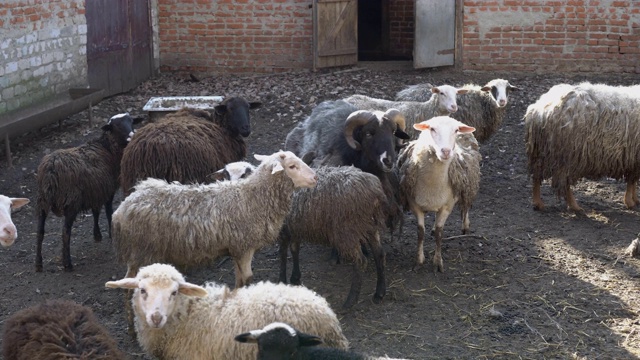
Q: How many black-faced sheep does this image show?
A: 4